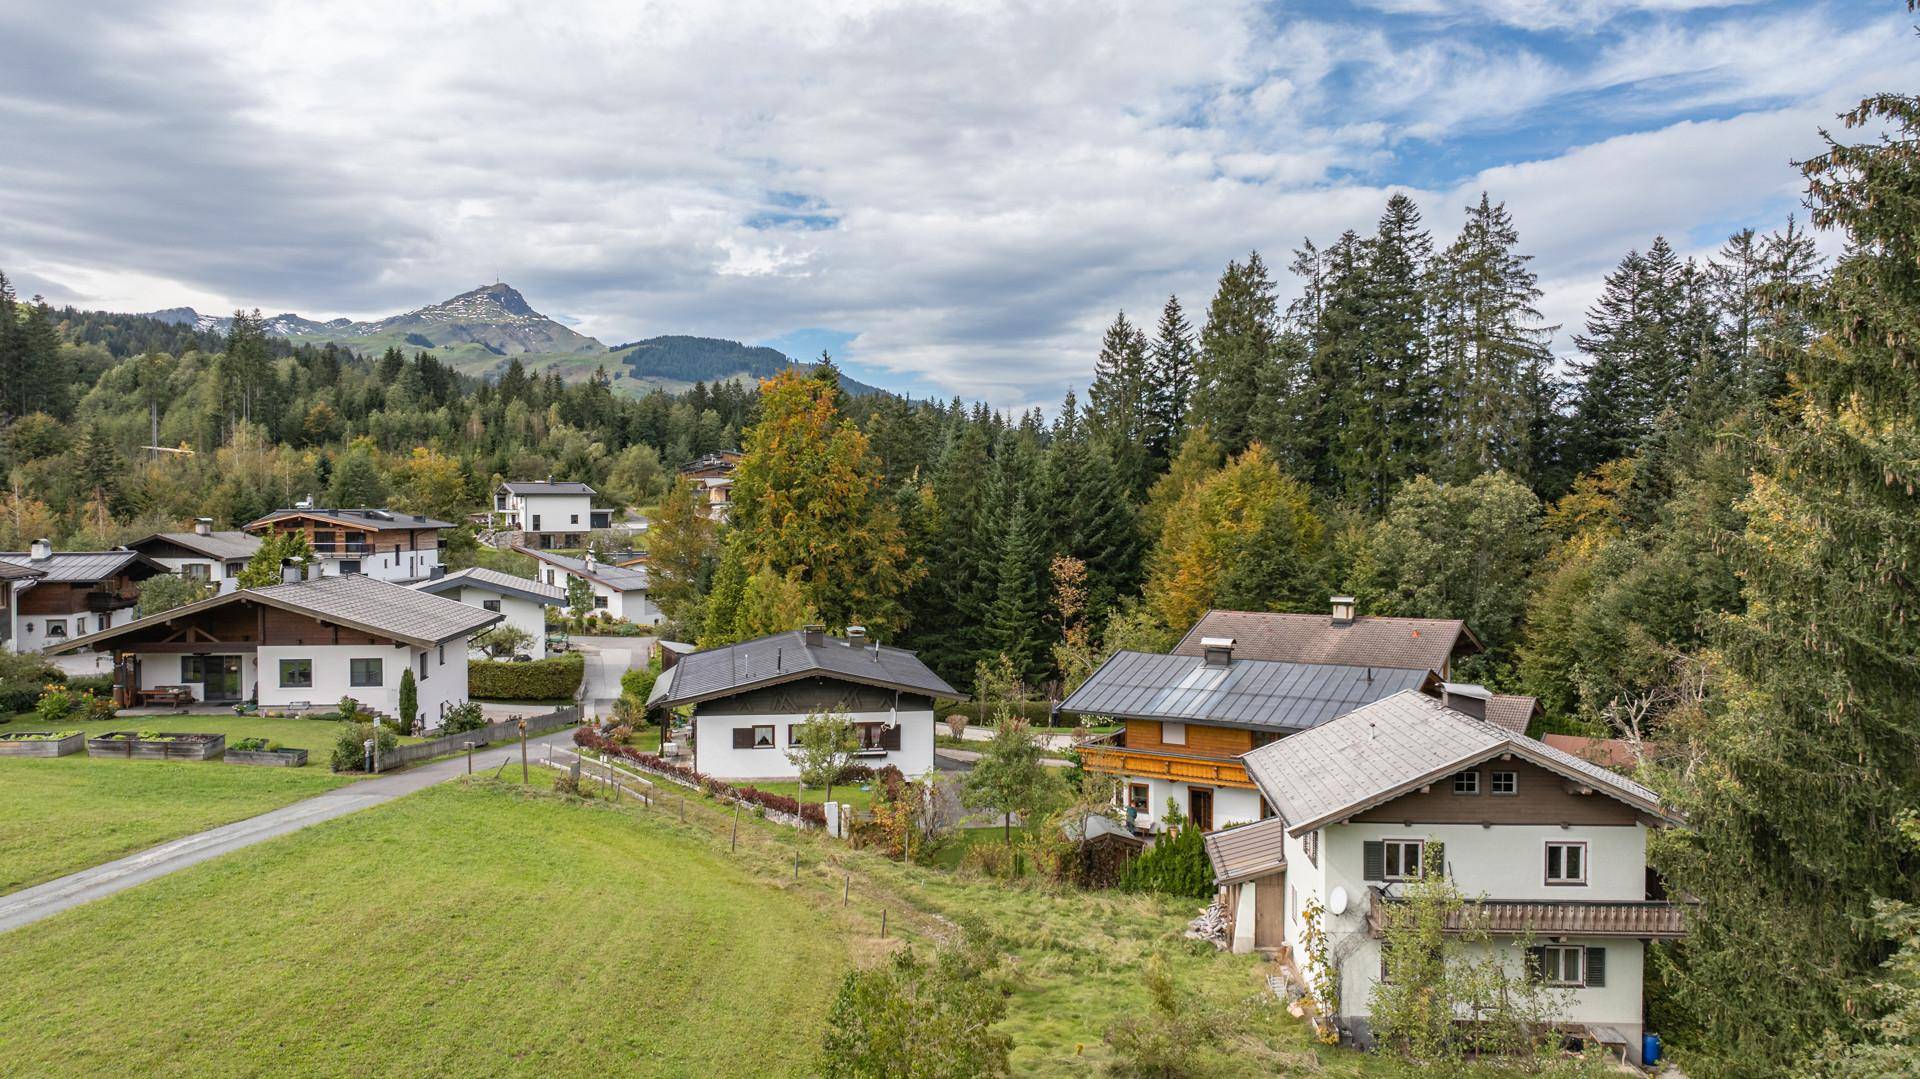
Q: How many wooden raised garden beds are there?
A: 3